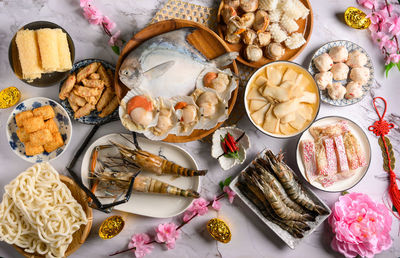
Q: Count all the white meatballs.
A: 8